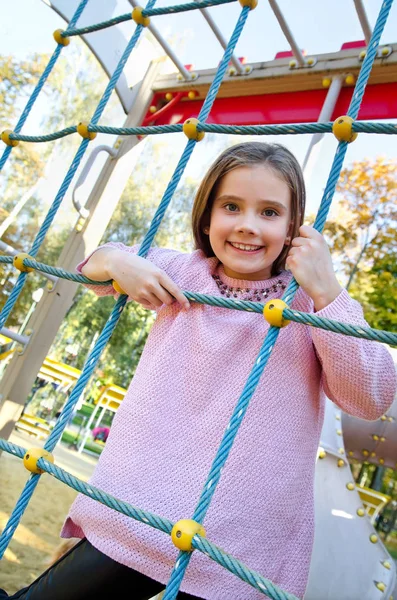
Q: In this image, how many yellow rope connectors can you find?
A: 12